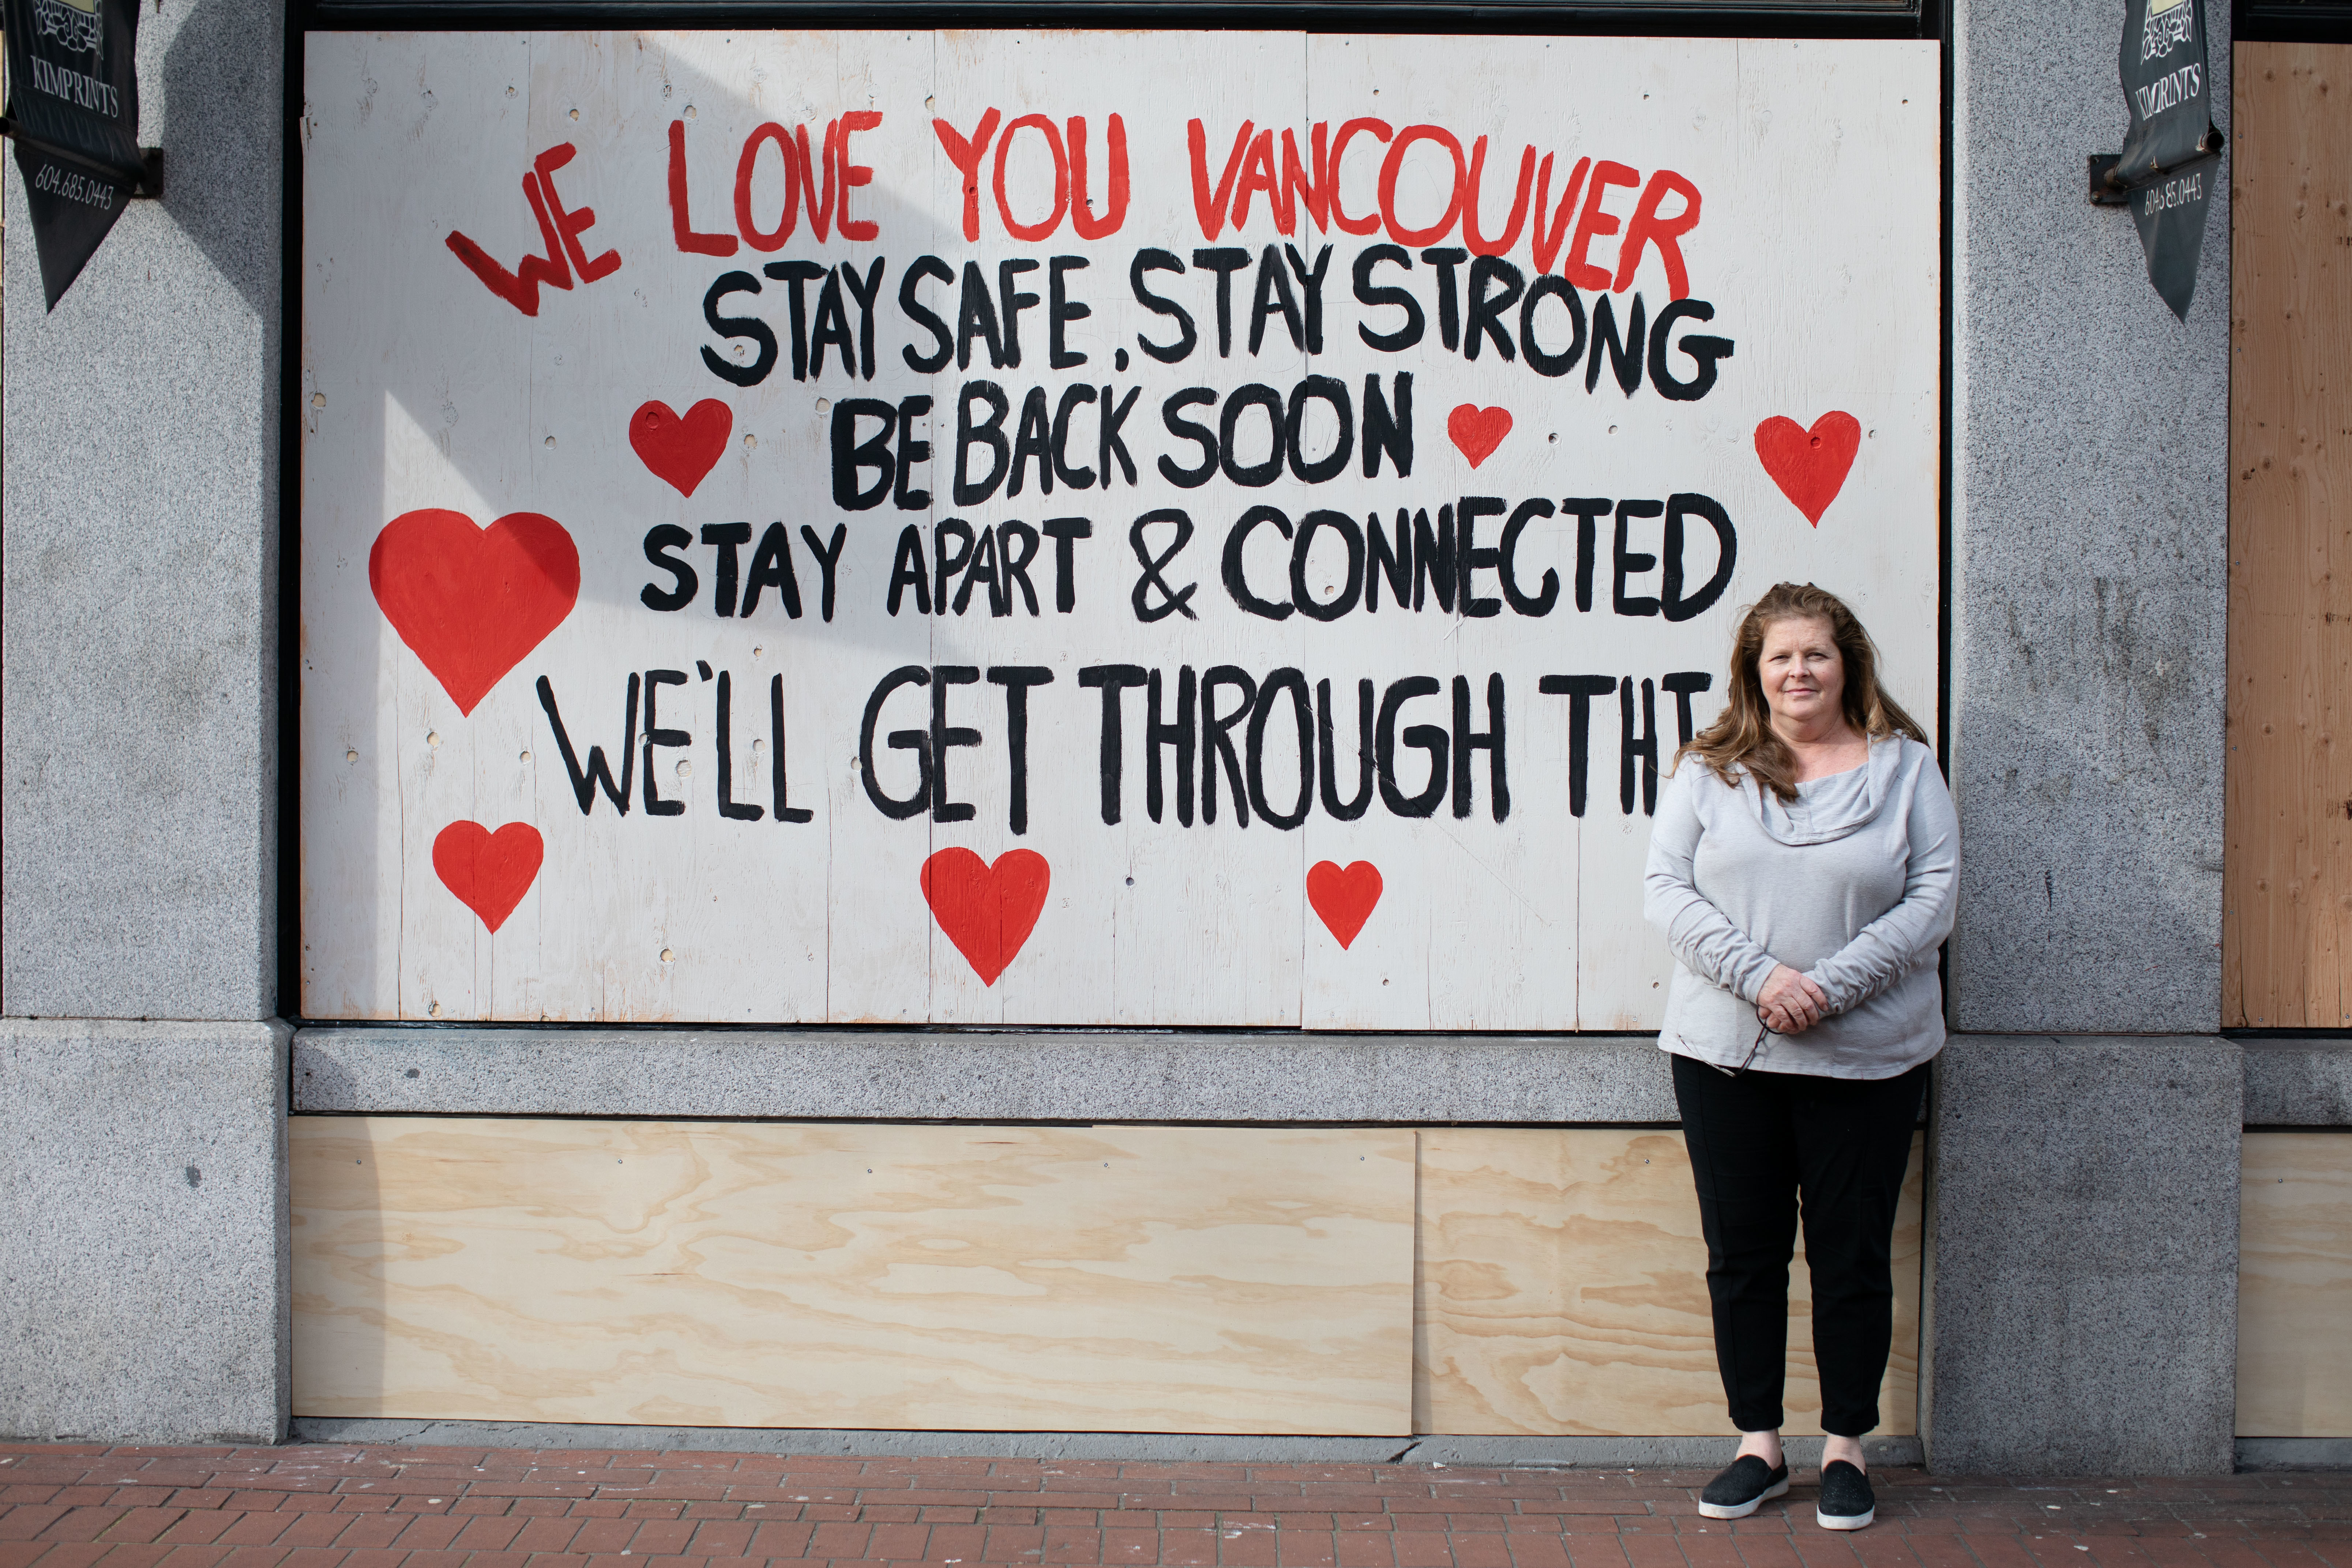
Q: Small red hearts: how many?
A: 6